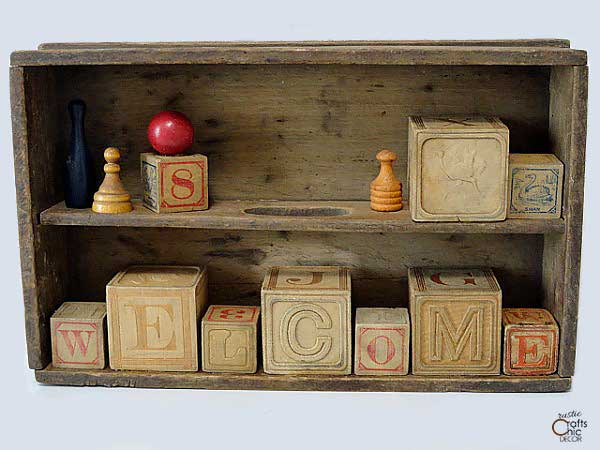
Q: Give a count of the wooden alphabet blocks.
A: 10